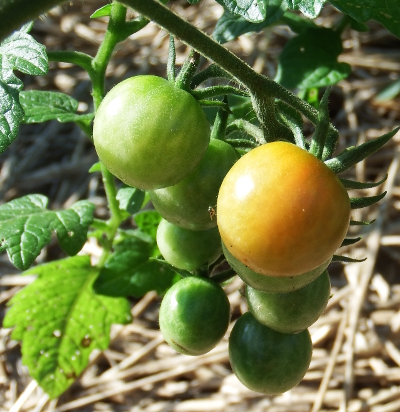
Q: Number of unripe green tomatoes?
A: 7